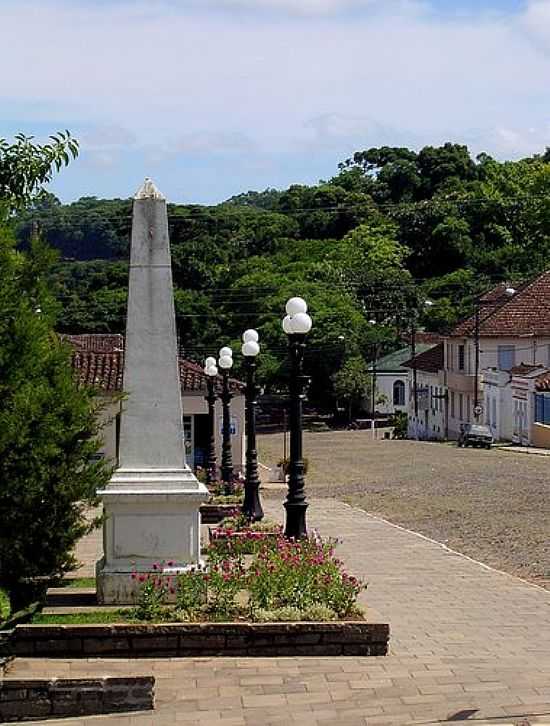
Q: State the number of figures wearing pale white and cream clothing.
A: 0